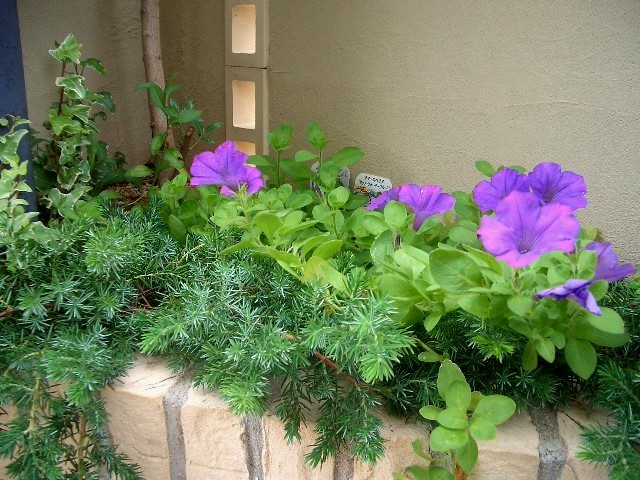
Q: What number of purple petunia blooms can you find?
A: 8